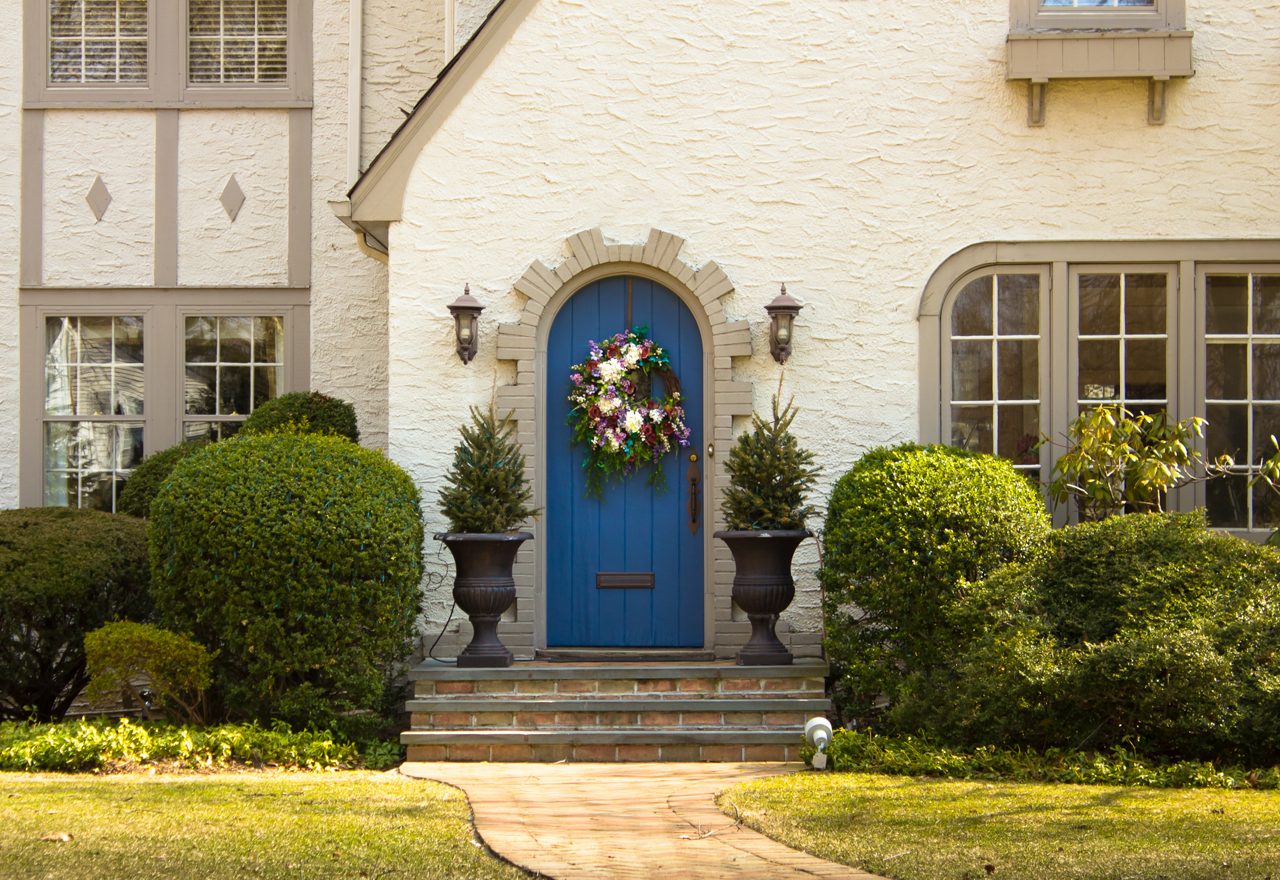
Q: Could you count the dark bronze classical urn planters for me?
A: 2